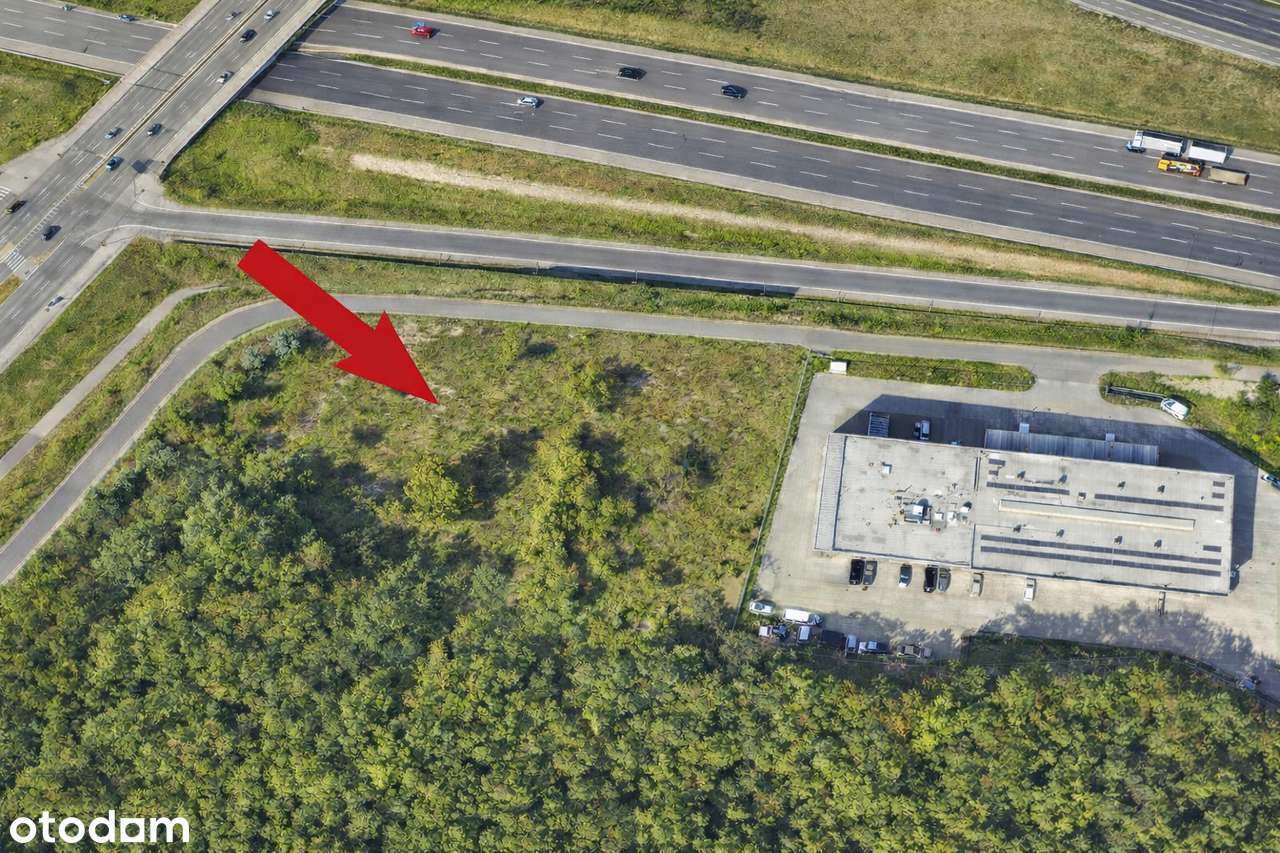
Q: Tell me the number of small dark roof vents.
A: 8